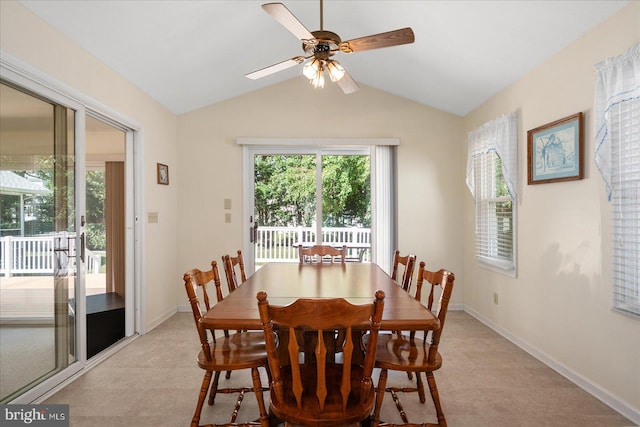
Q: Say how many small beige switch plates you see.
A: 3